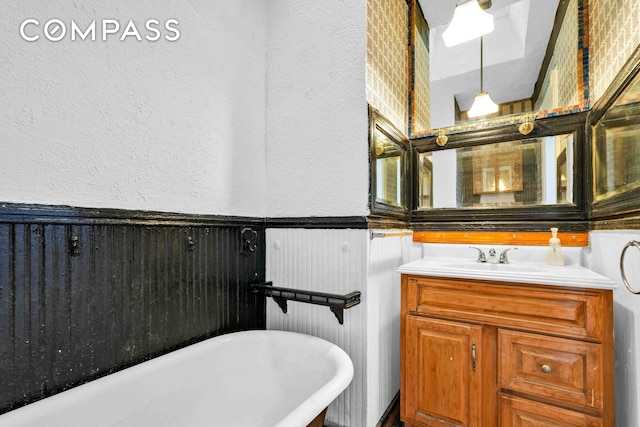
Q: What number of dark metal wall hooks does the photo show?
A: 3